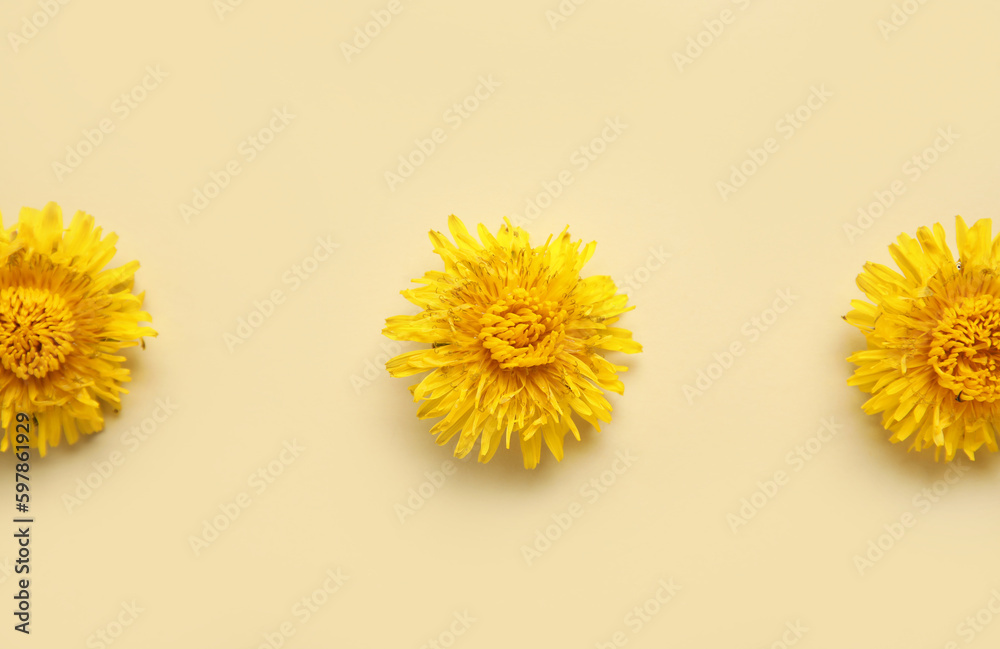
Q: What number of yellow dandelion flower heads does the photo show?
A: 3